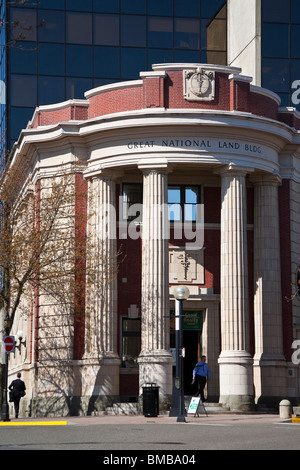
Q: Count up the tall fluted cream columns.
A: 4